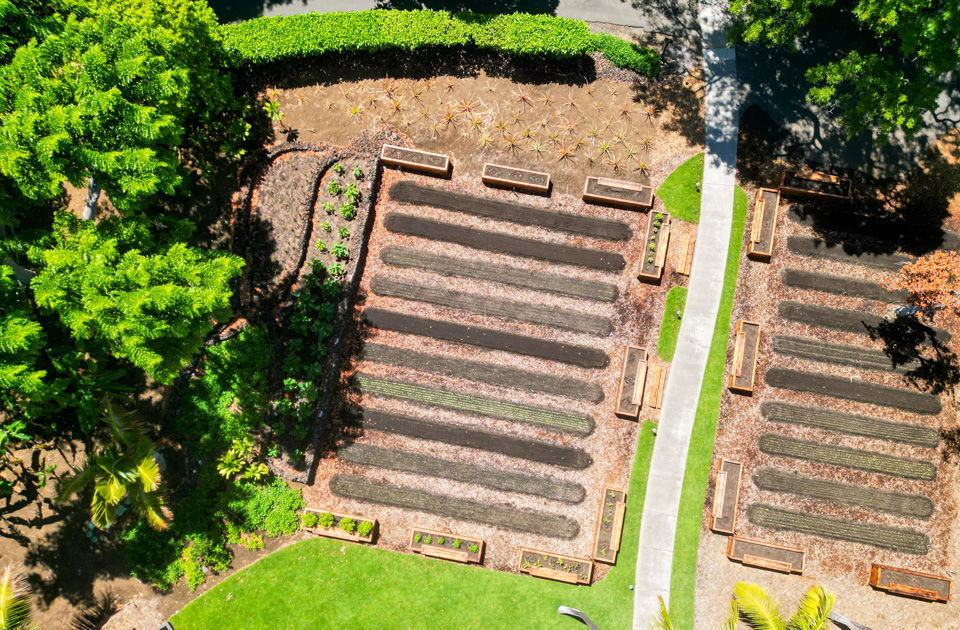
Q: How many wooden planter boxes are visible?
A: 15